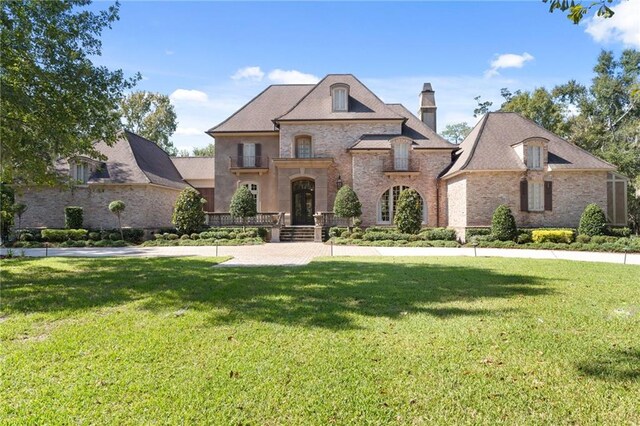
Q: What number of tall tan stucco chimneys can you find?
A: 1